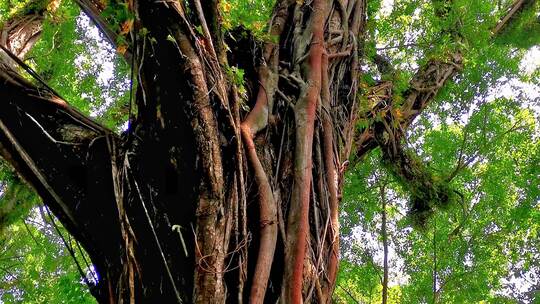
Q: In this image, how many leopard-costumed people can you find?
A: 0